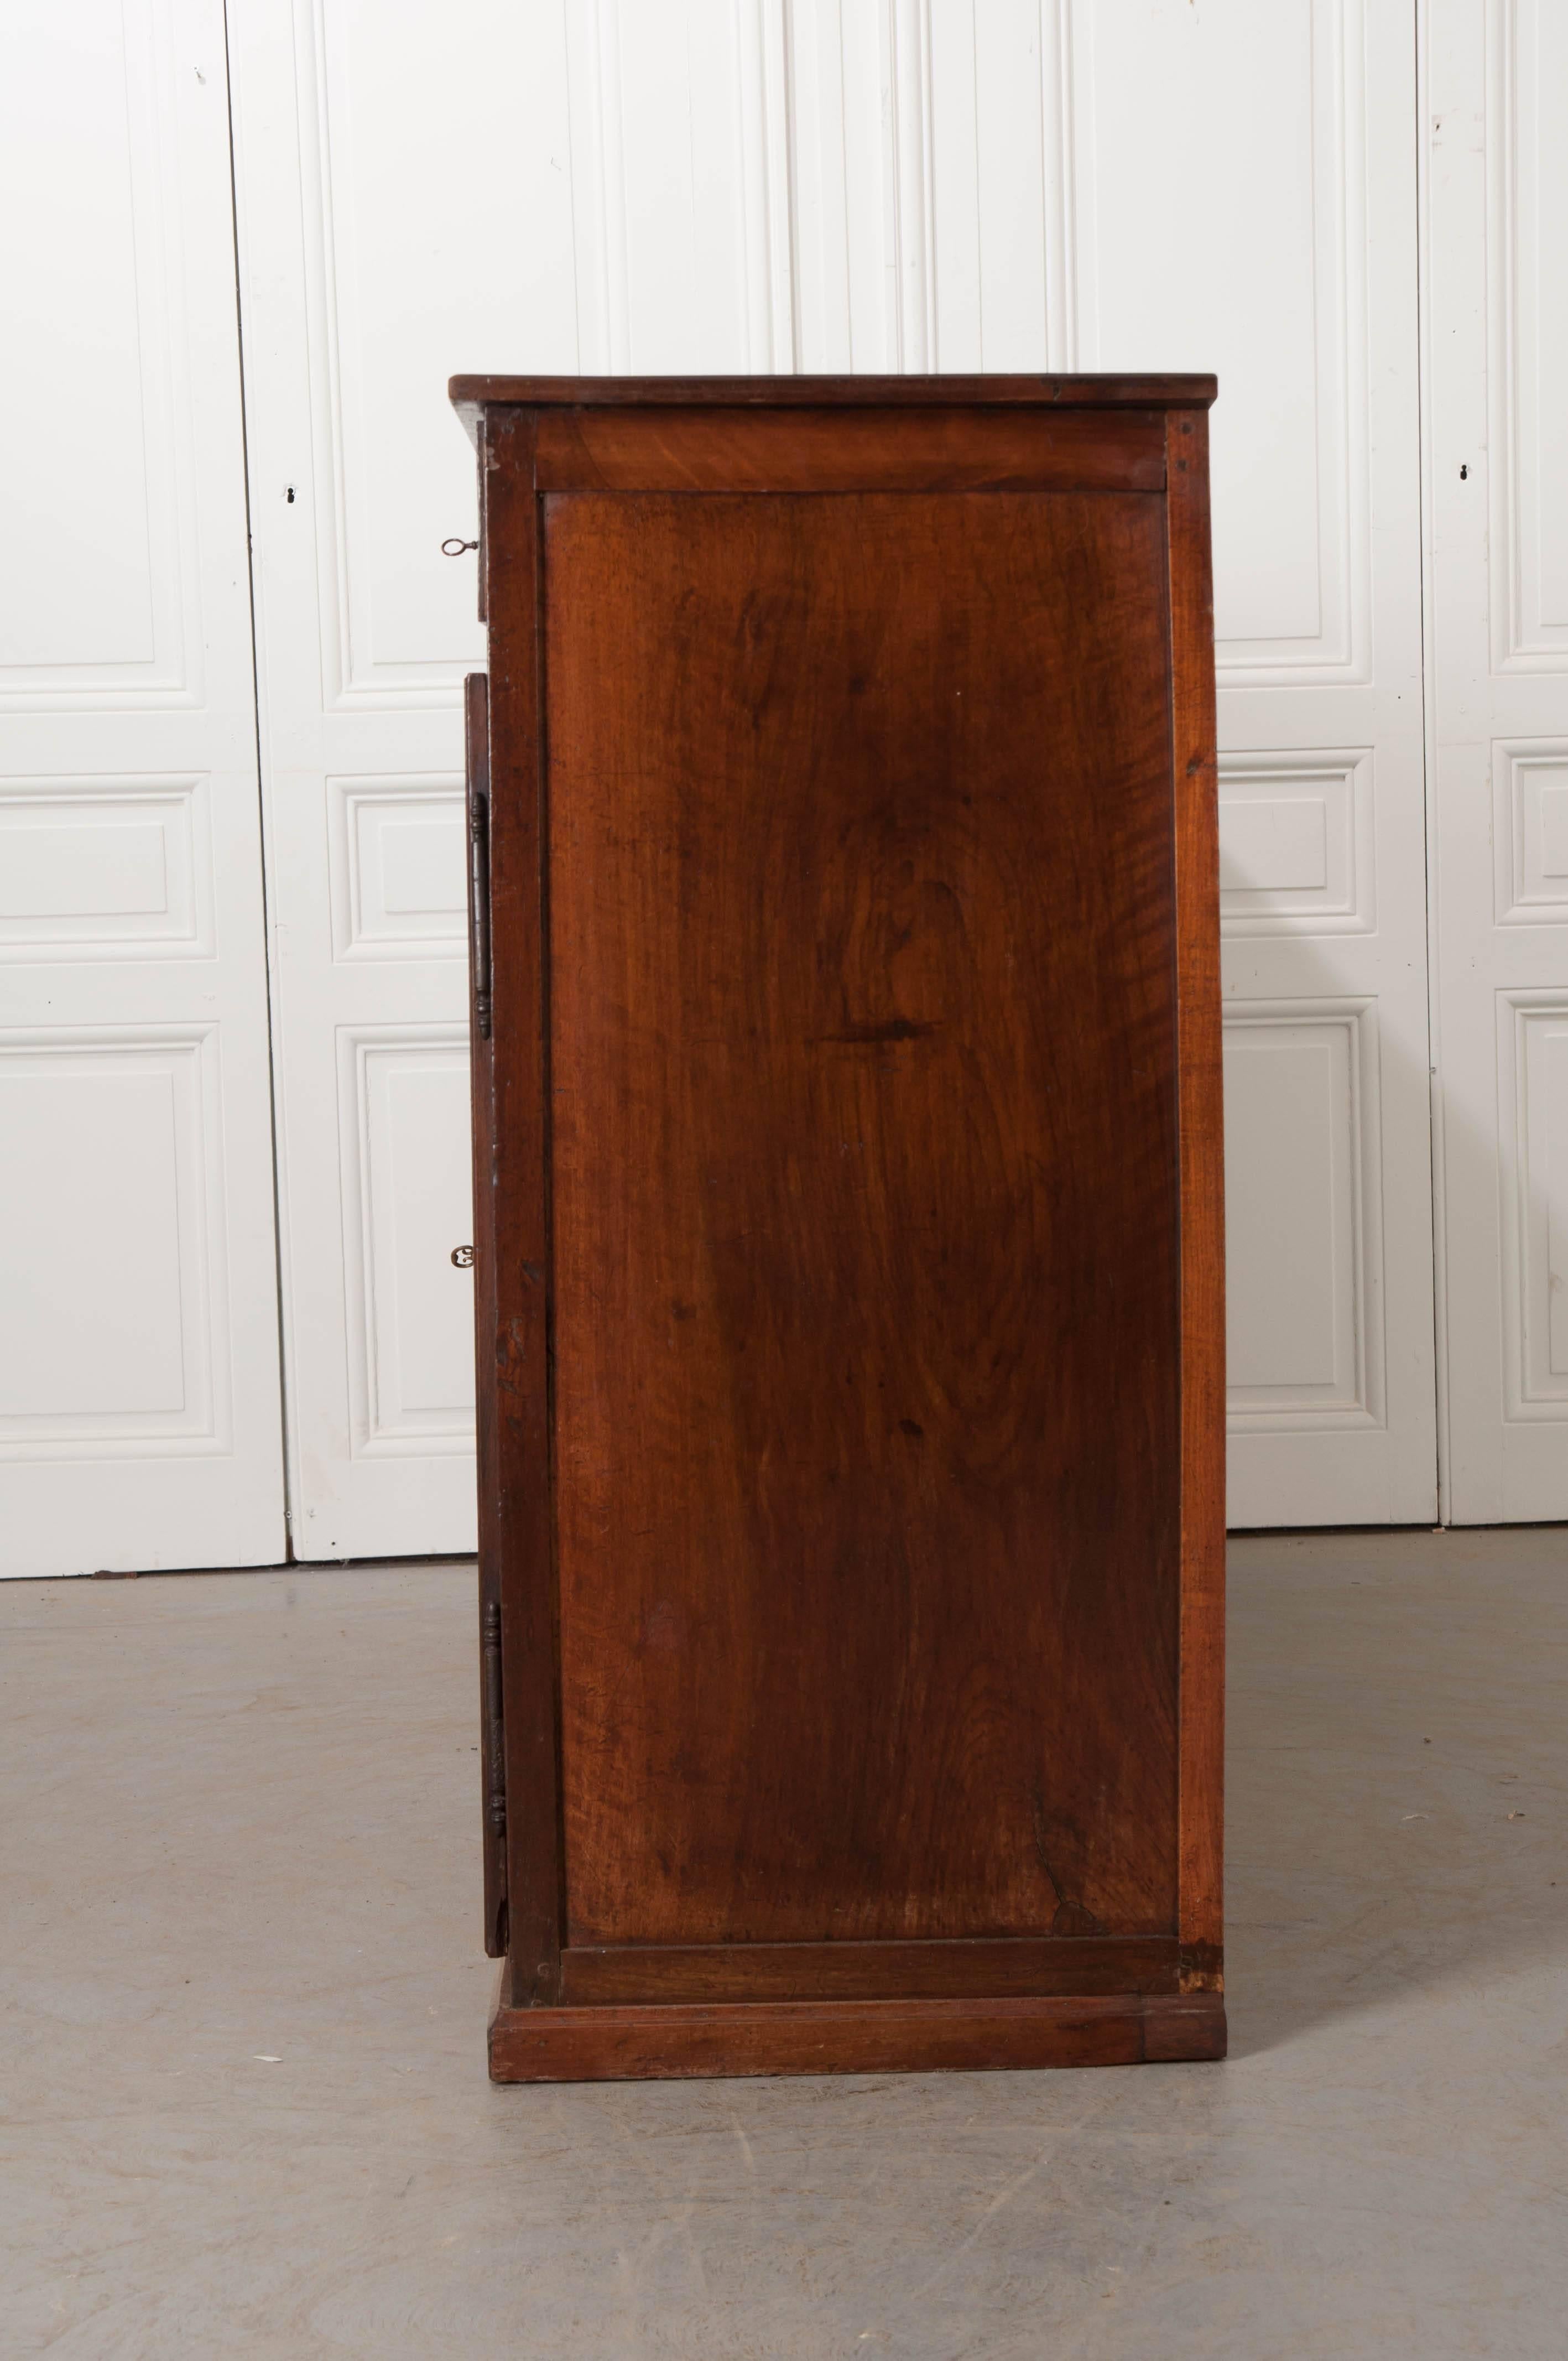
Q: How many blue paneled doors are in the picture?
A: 0